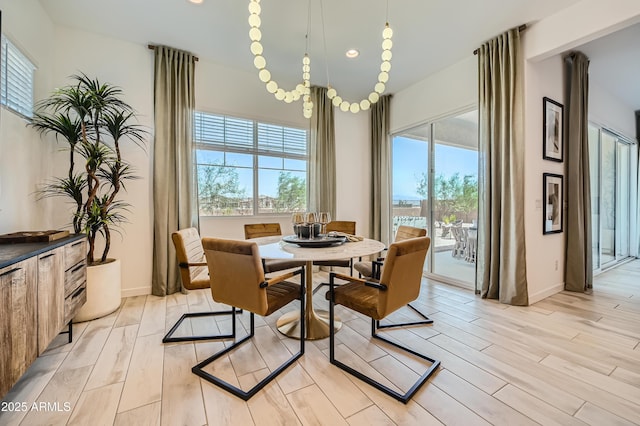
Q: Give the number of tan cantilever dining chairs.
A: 6